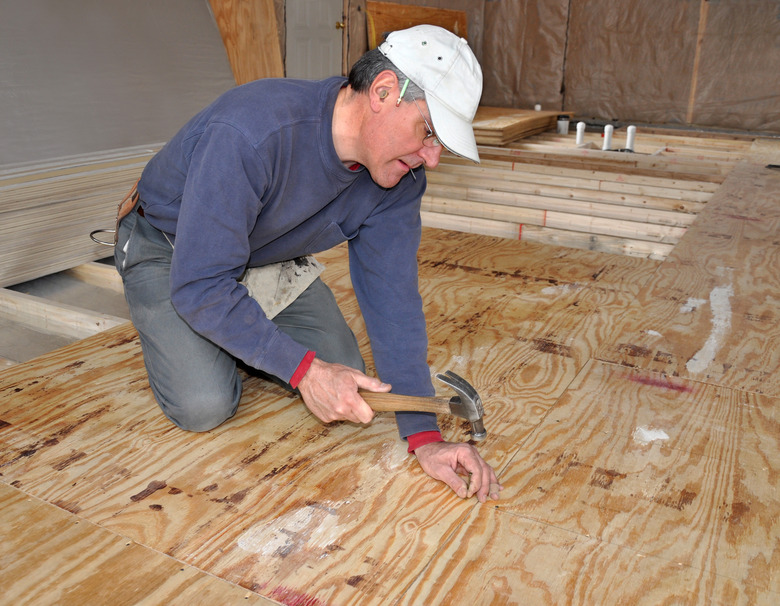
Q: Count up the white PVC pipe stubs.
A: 3